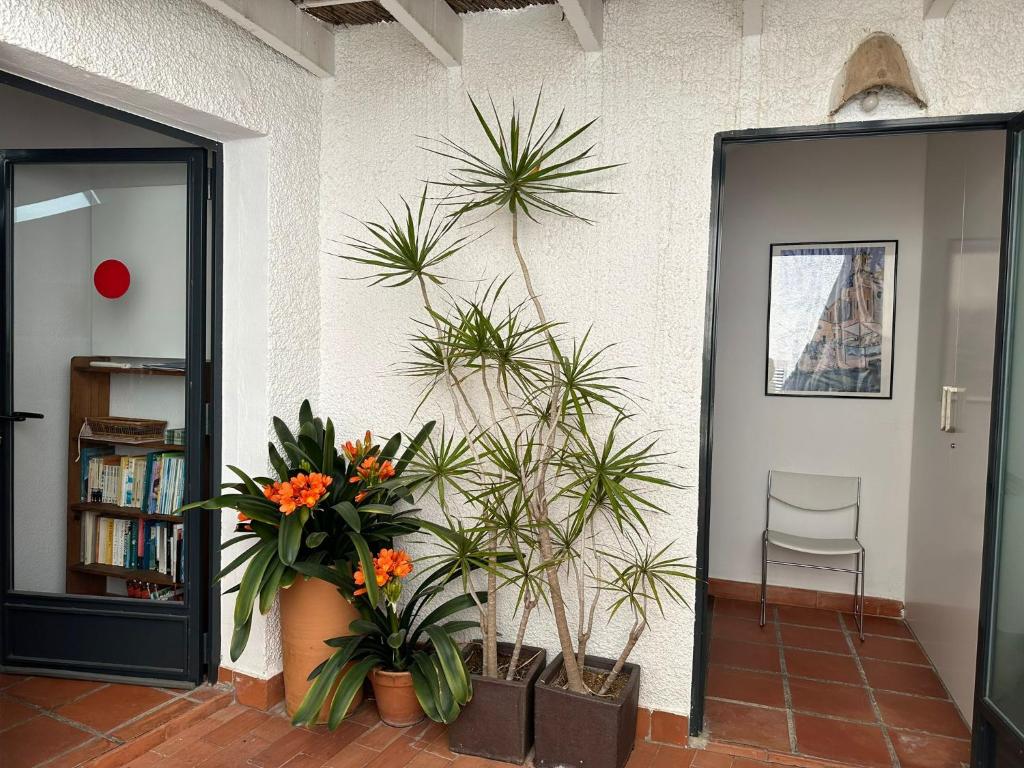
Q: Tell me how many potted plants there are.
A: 4